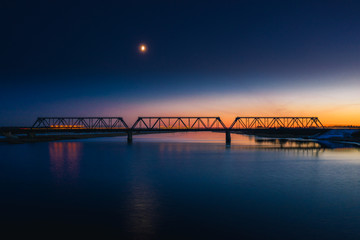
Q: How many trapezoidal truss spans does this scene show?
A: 3